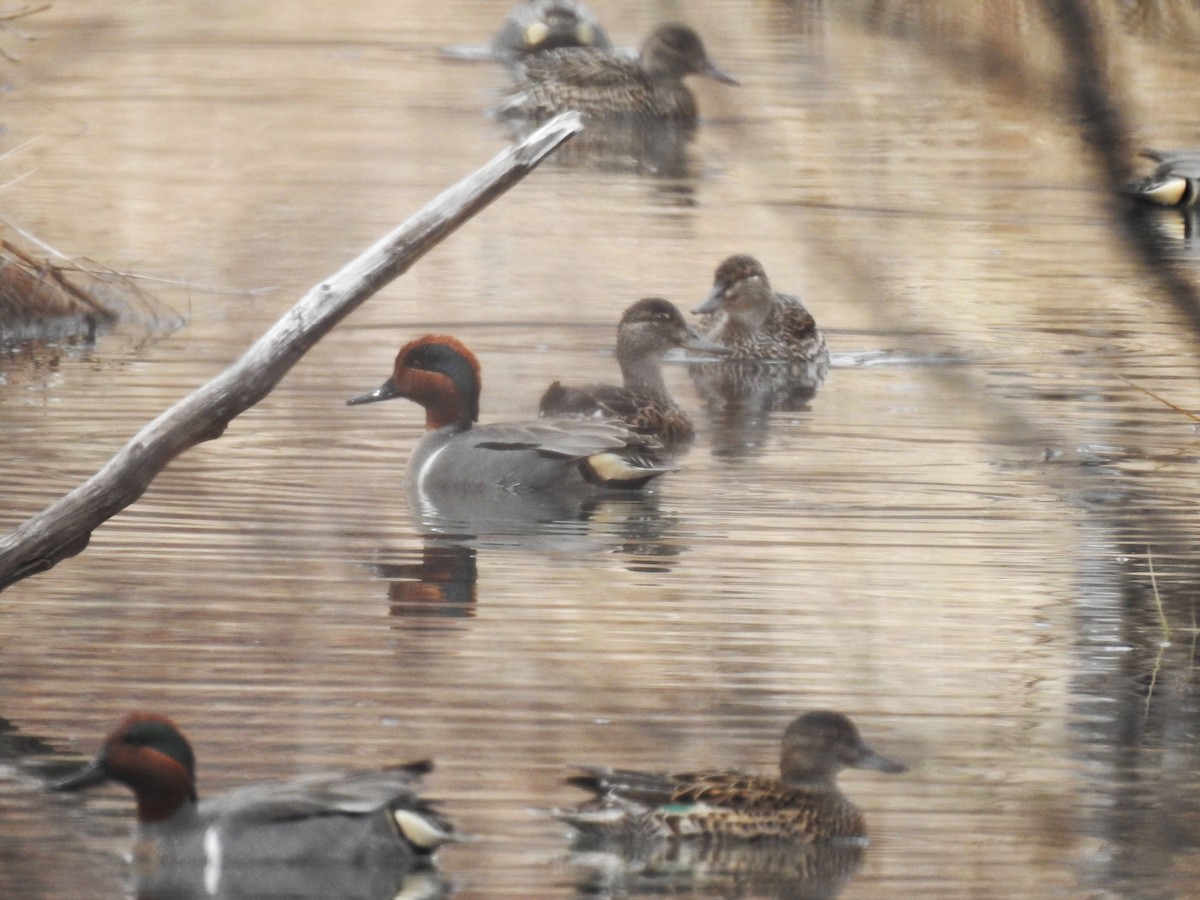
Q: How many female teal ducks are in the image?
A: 4